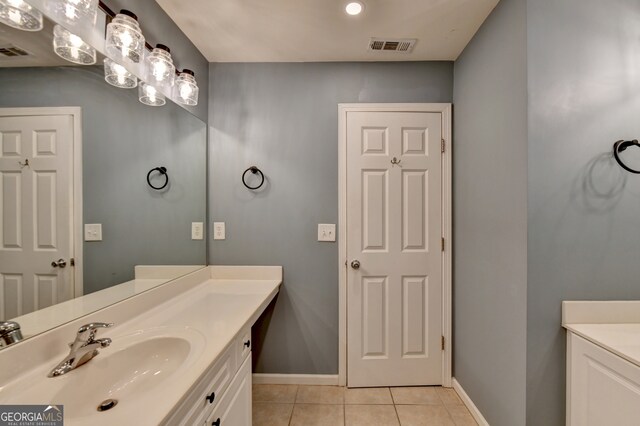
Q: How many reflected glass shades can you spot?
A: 4